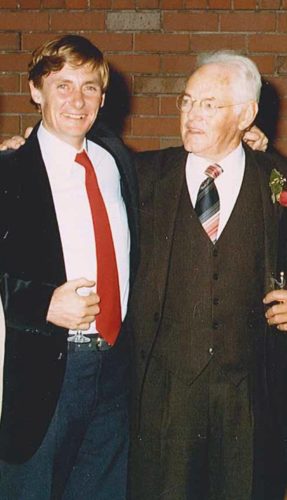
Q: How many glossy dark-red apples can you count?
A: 0